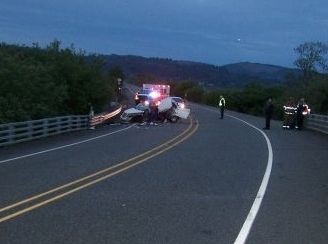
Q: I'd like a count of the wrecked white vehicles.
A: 2